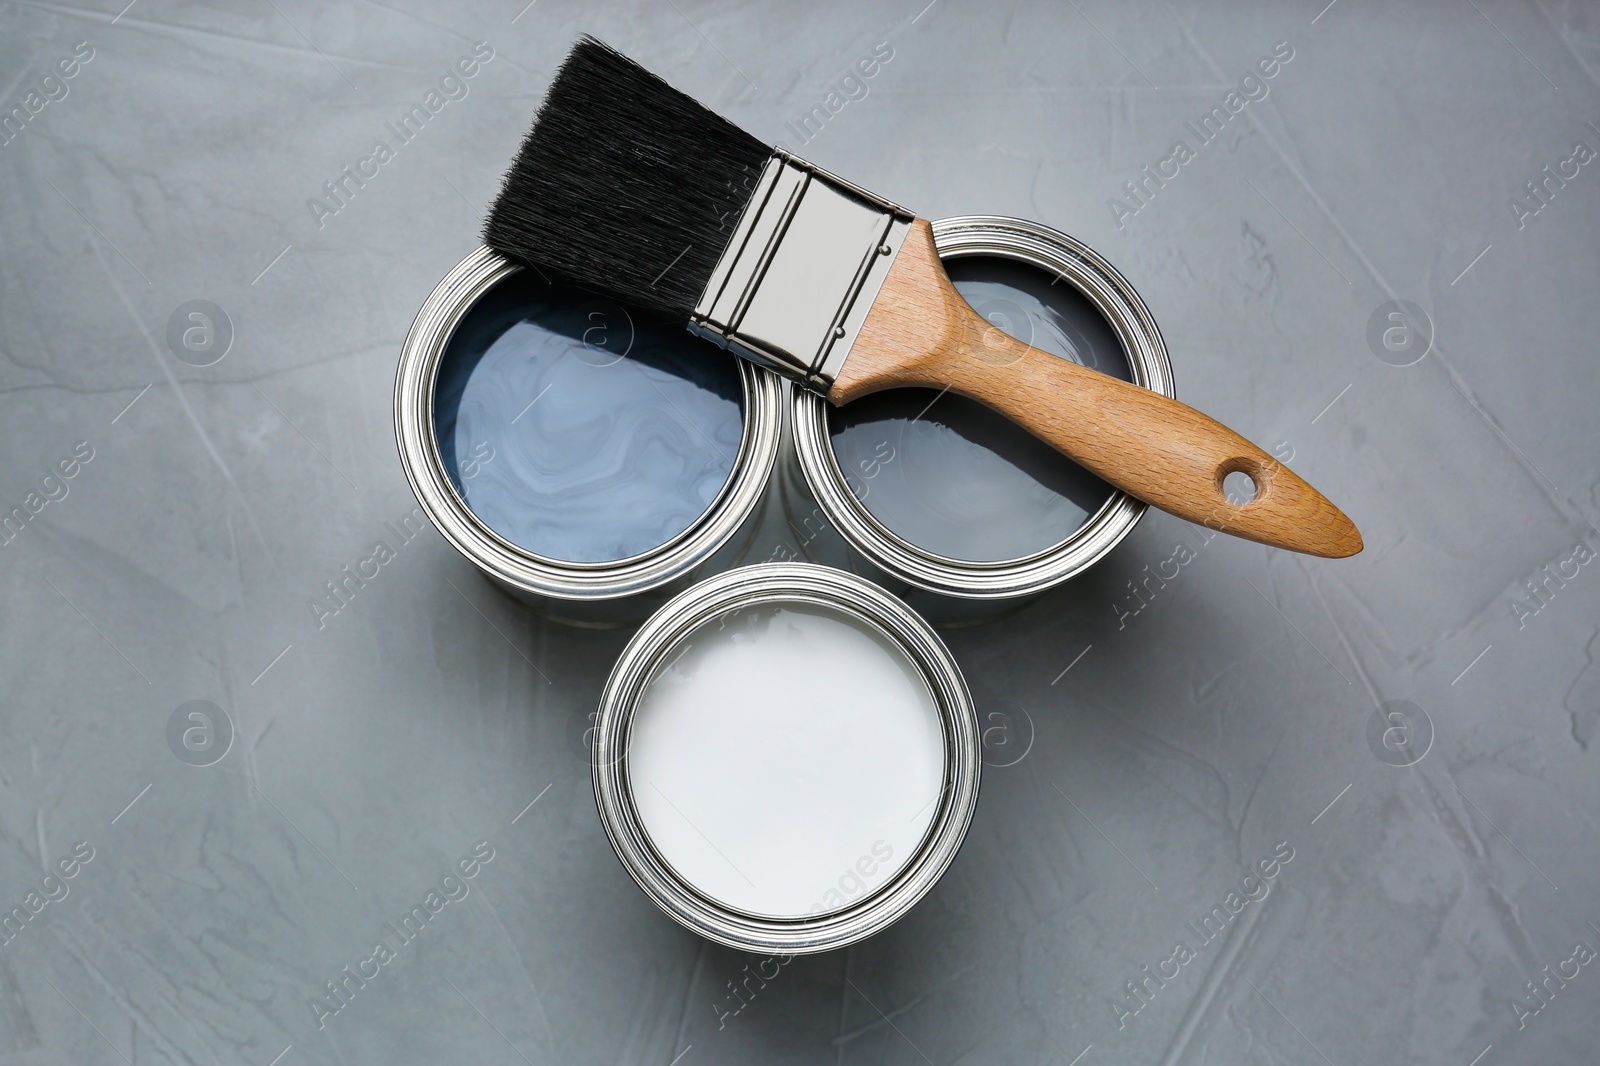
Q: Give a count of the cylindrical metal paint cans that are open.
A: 3